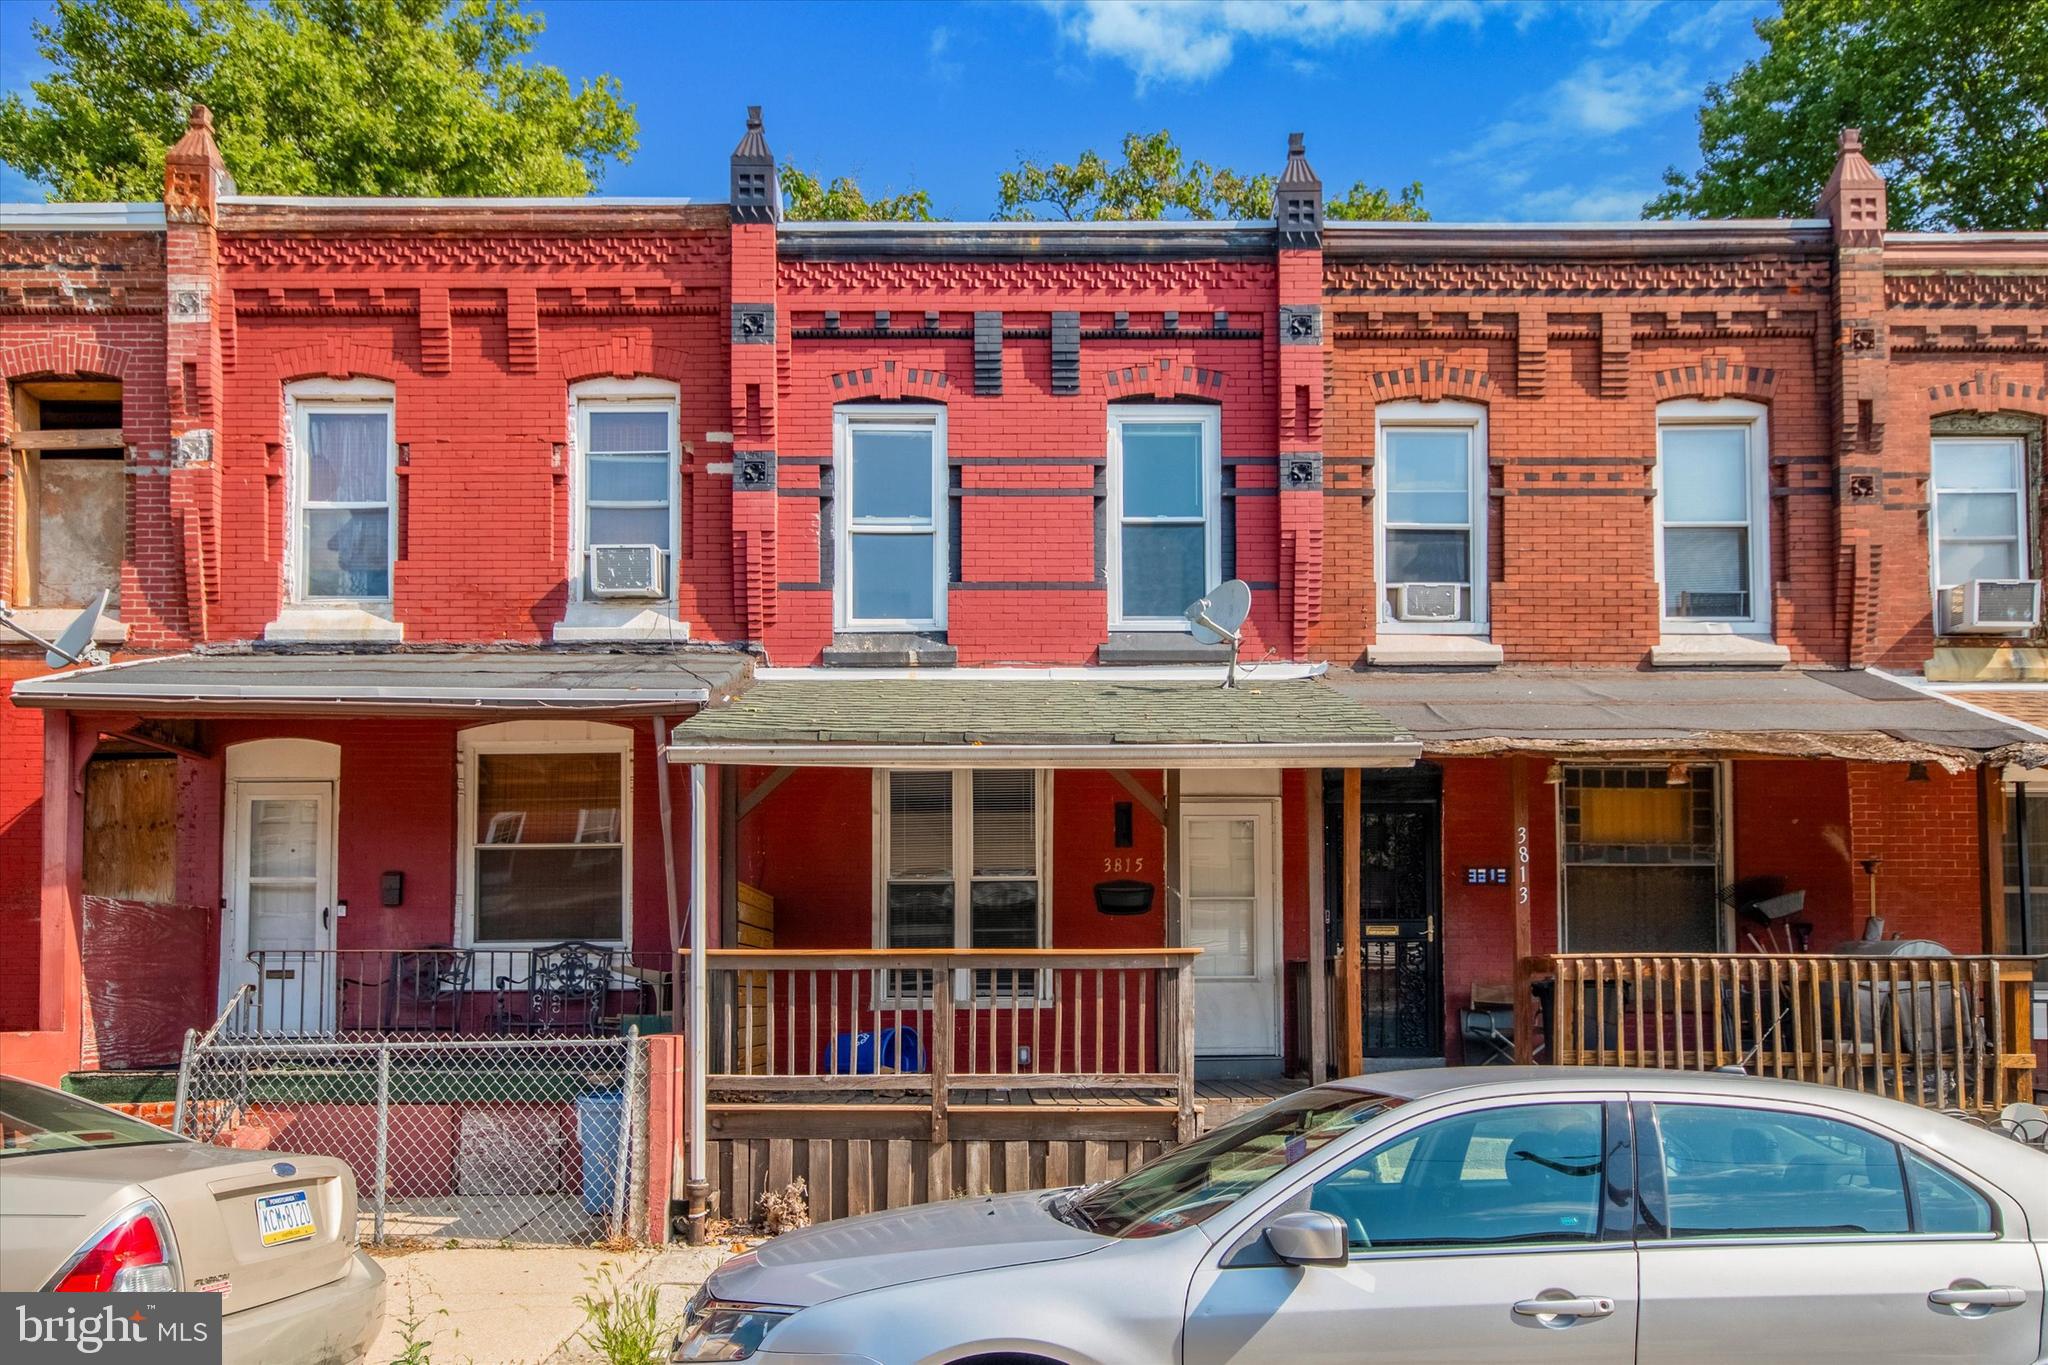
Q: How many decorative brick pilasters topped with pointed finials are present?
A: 4